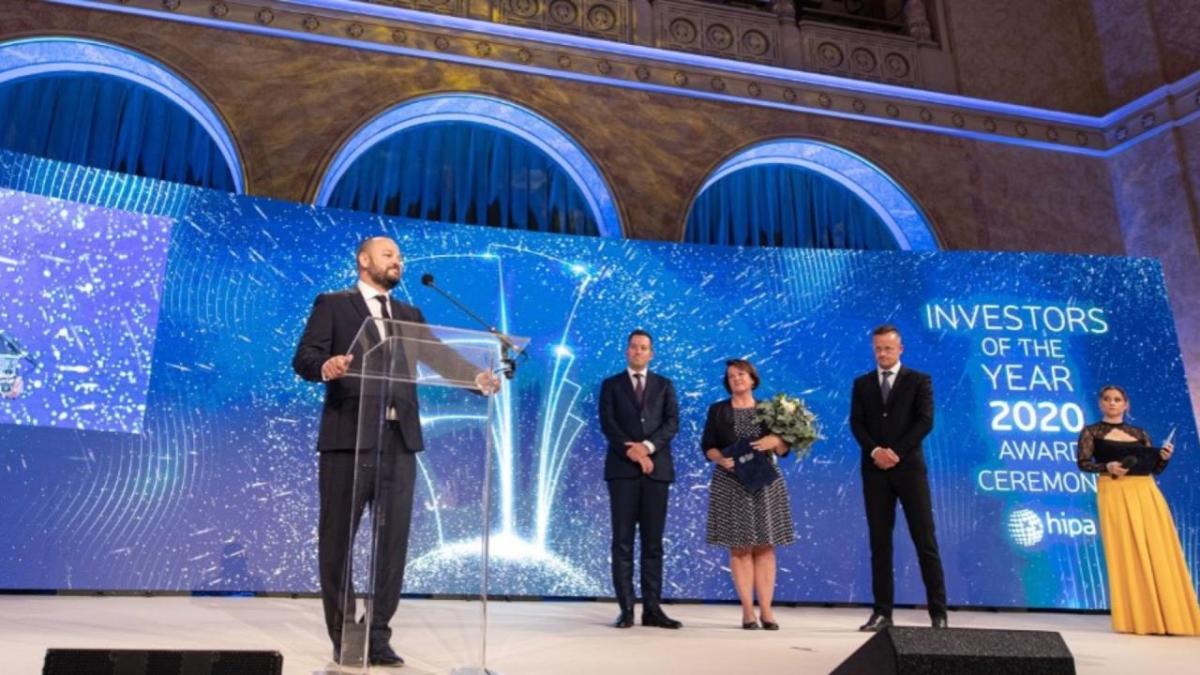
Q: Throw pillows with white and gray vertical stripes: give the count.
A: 0